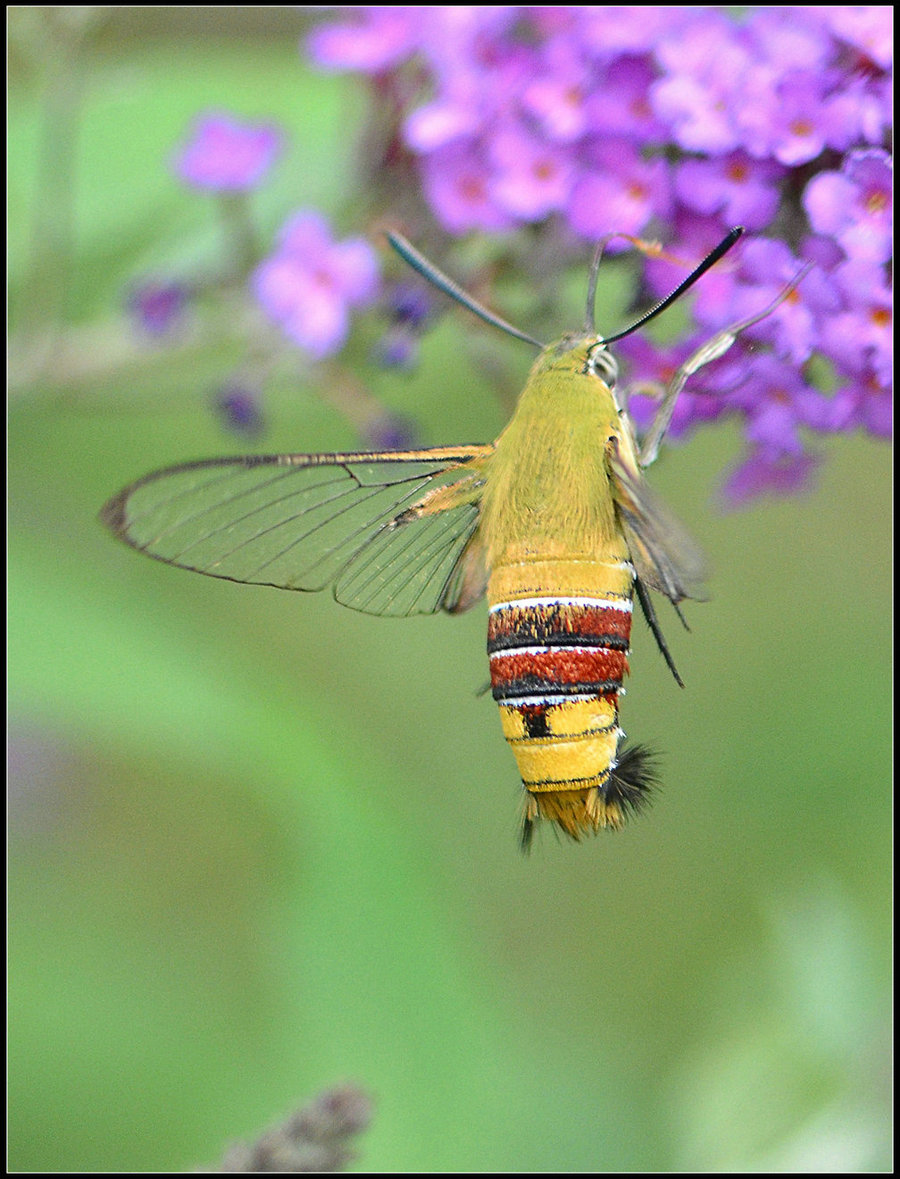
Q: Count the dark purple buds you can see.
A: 5